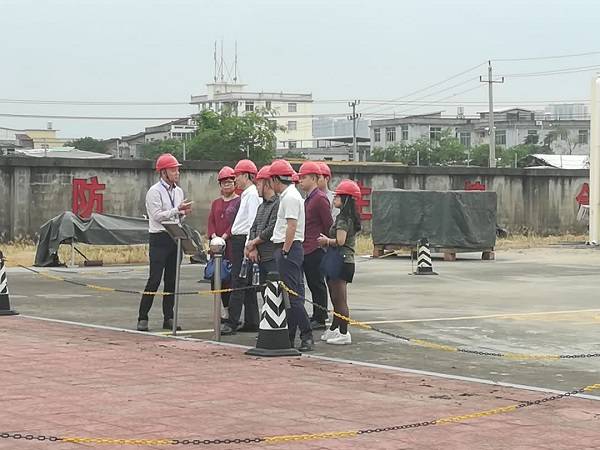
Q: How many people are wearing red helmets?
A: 9